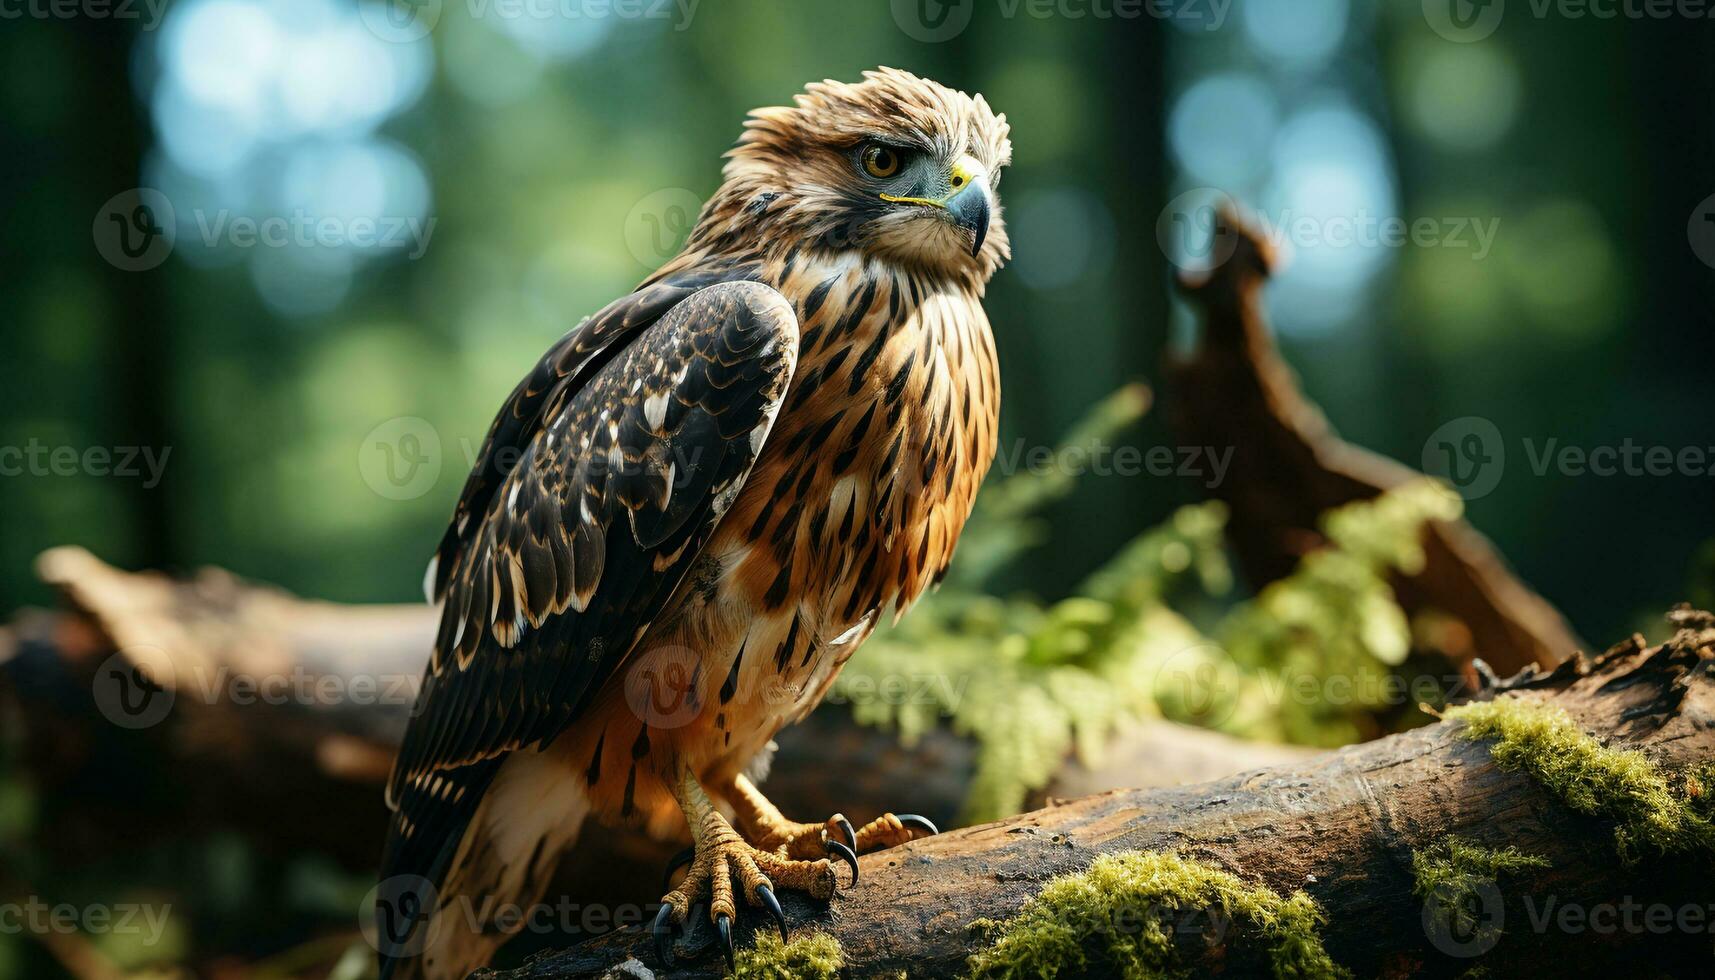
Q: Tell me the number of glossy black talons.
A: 7